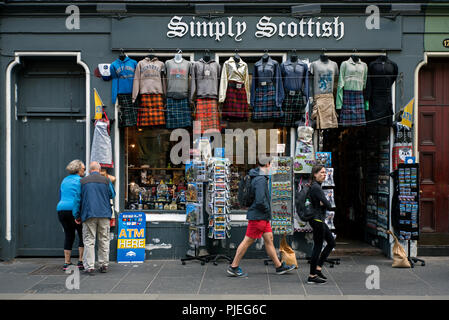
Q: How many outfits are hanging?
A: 10